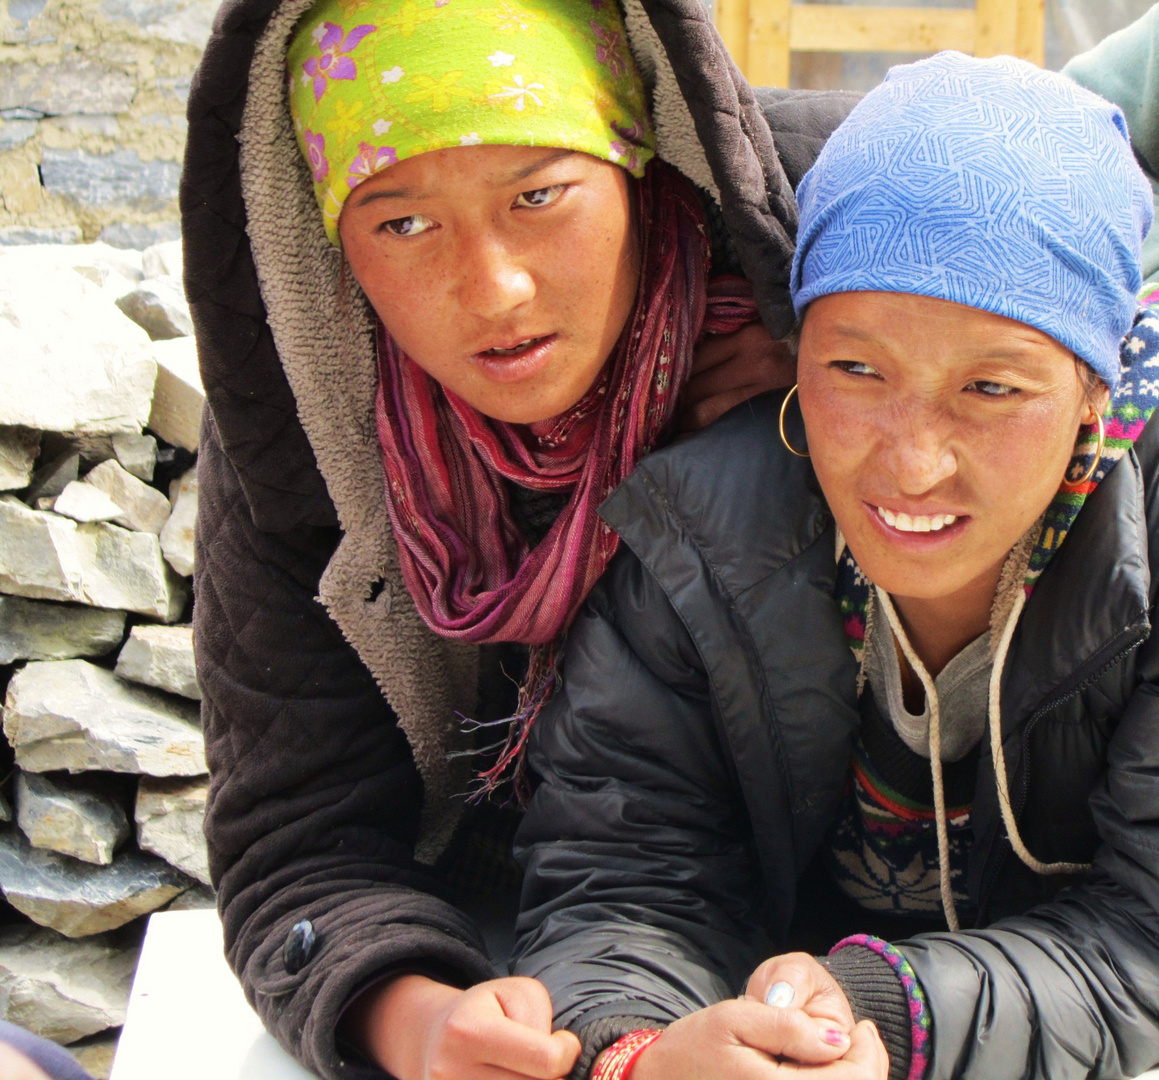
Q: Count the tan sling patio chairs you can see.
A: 0